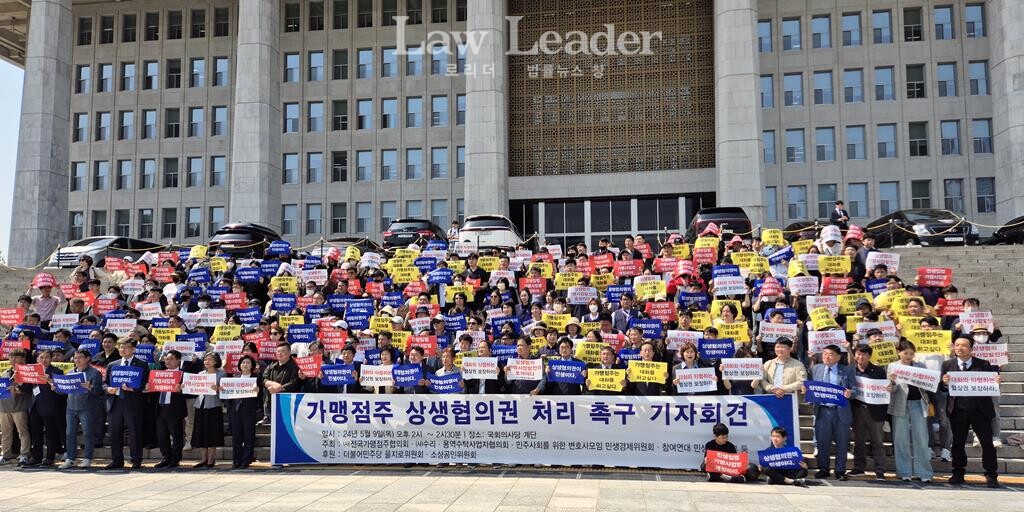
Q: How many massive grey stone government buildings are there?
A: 1